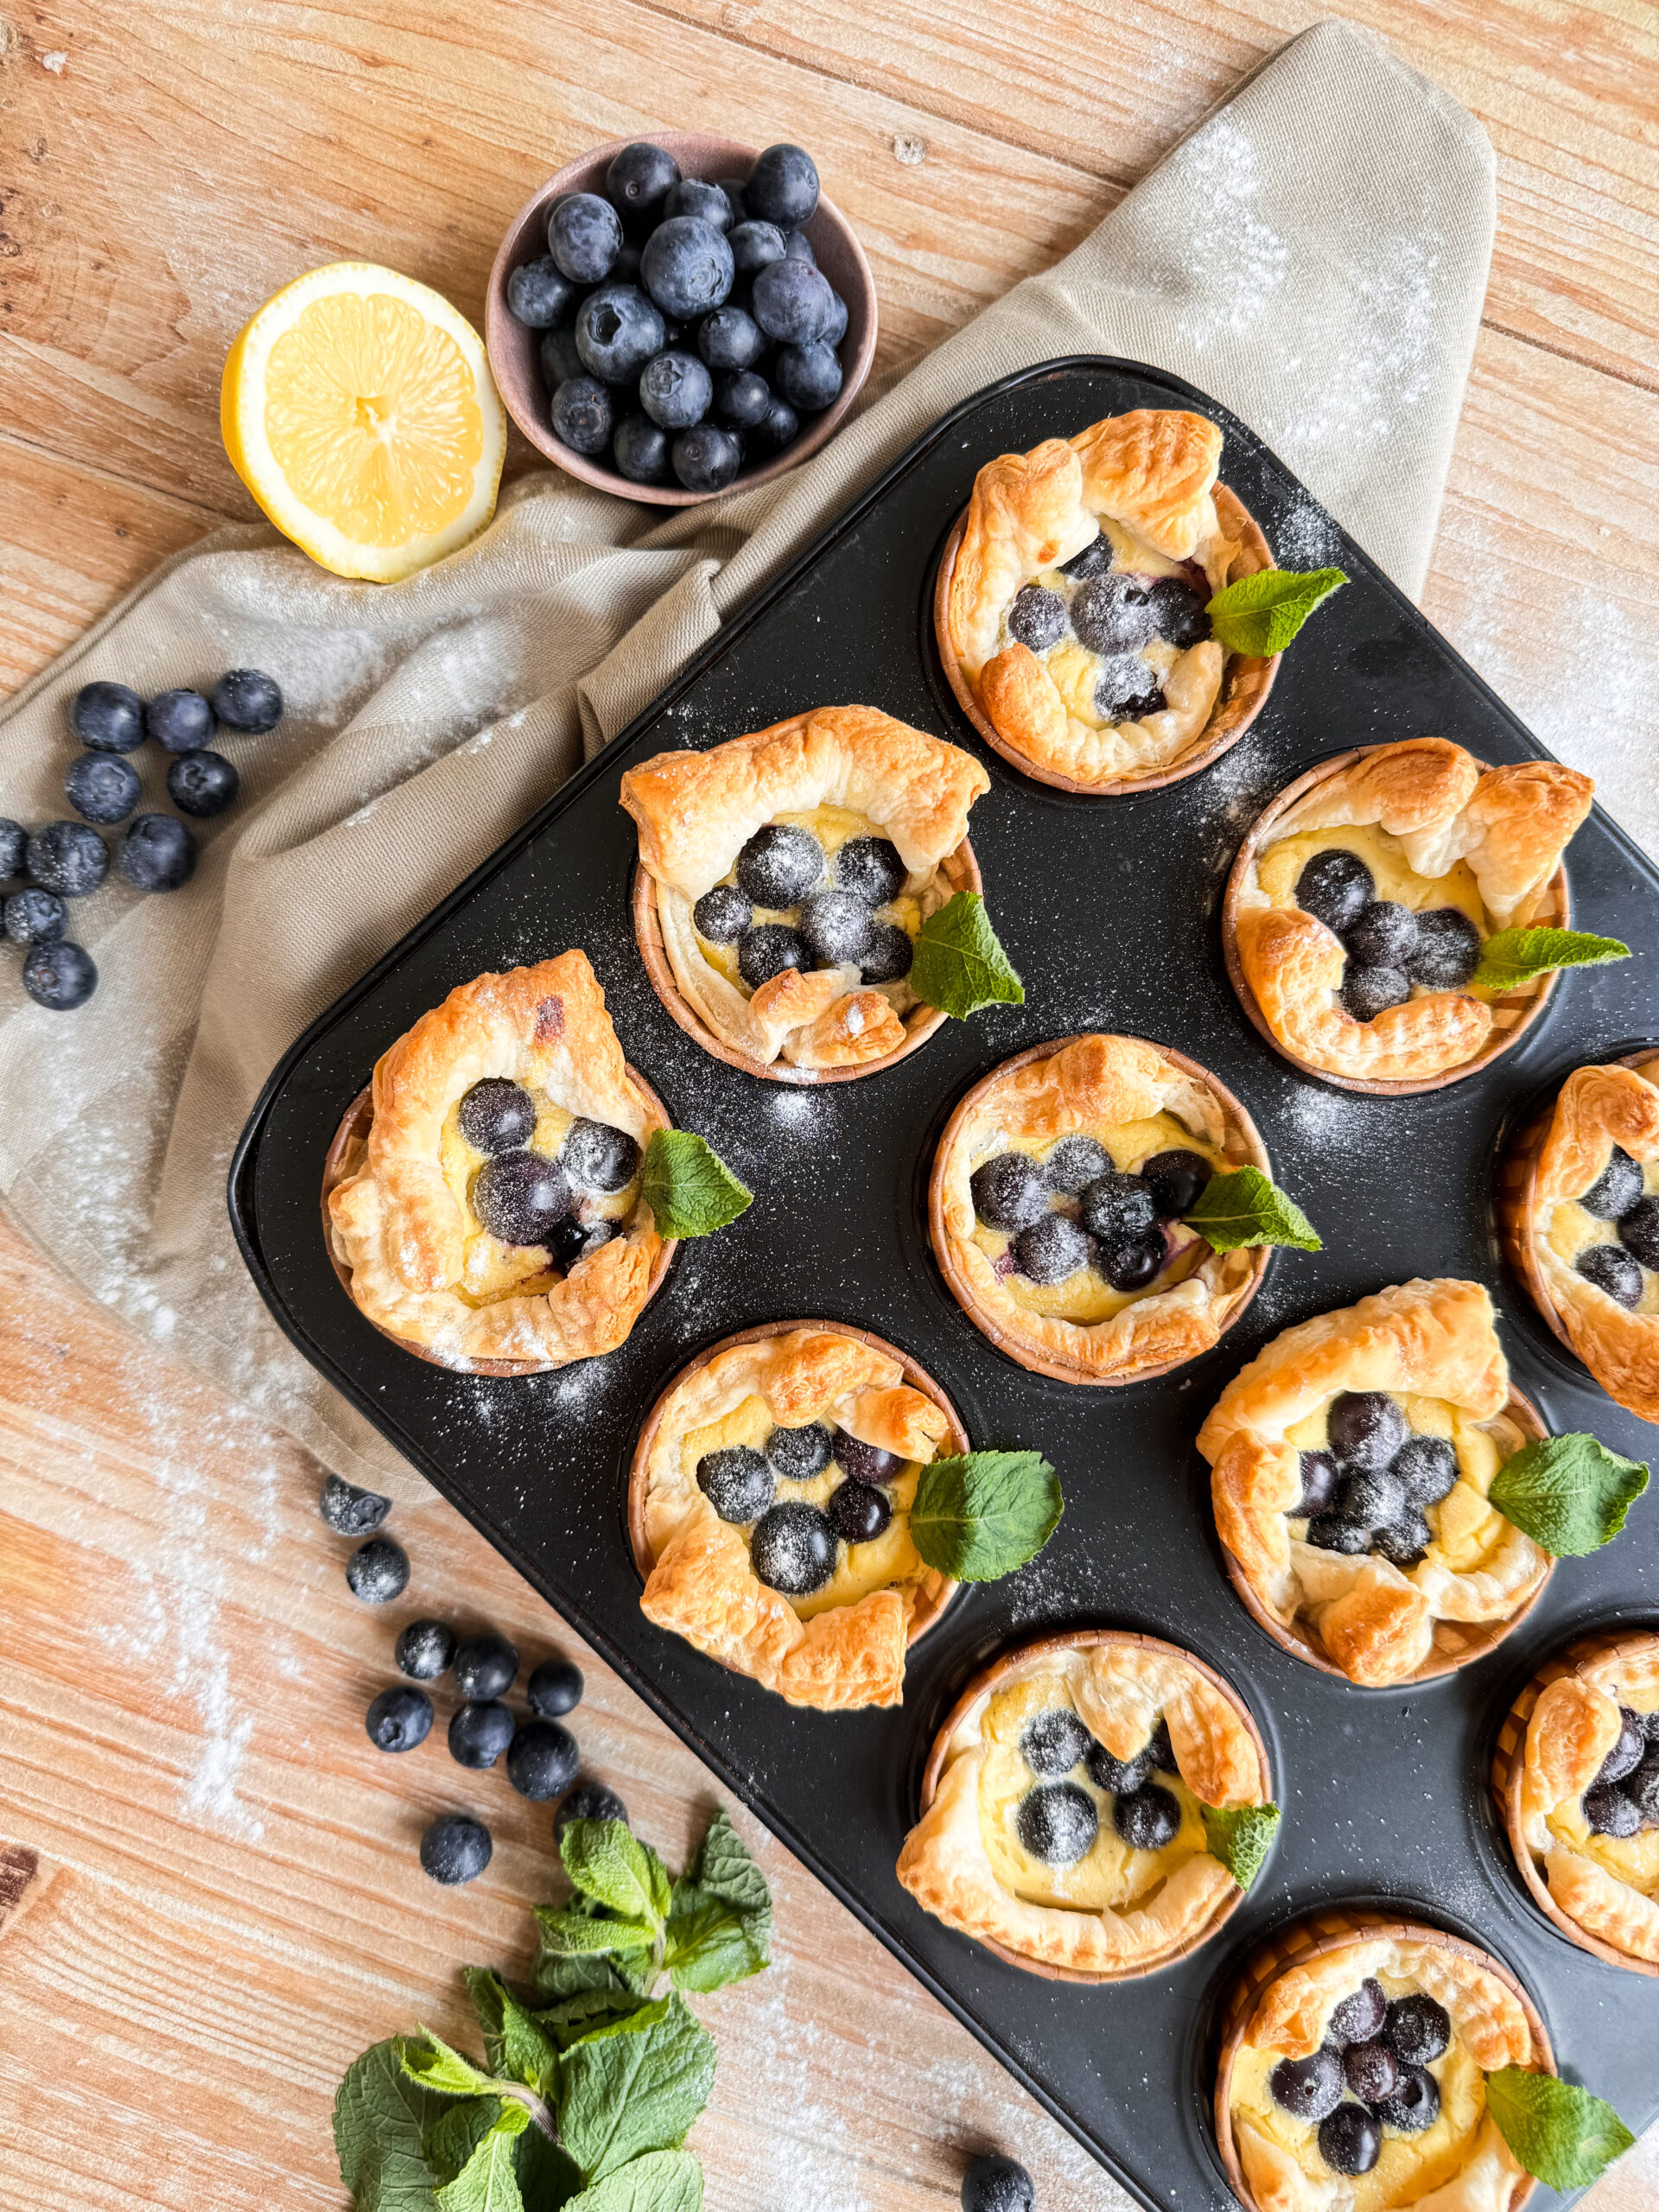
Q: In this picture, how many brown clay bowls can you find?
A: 1